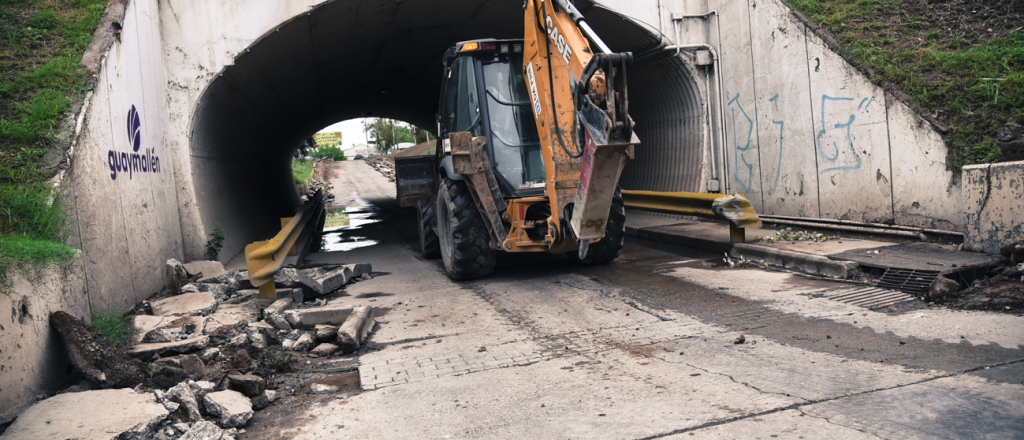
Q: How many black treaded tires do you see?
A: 3